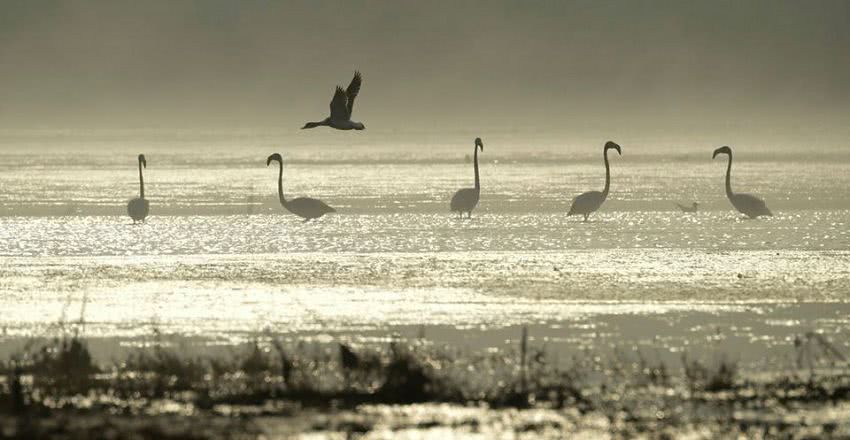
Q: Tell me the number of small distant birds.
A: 1